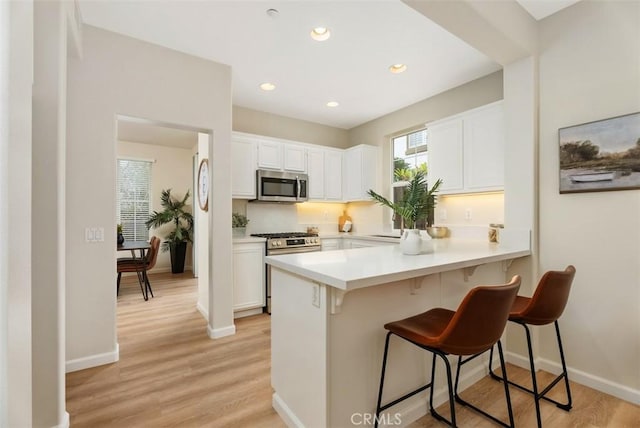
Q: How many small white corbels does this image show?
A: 4